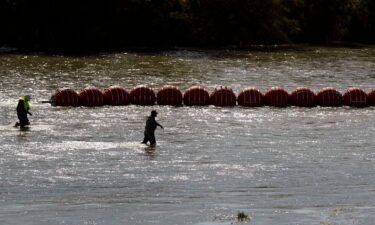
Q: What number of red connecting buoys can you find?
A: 13